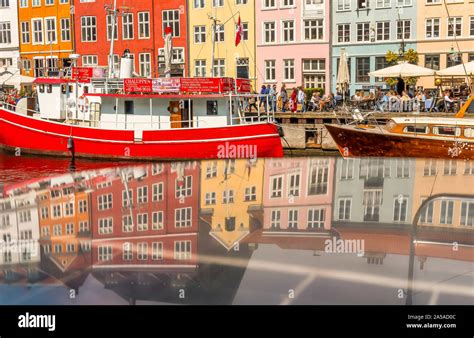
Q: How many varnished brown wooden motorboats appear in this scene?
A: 1